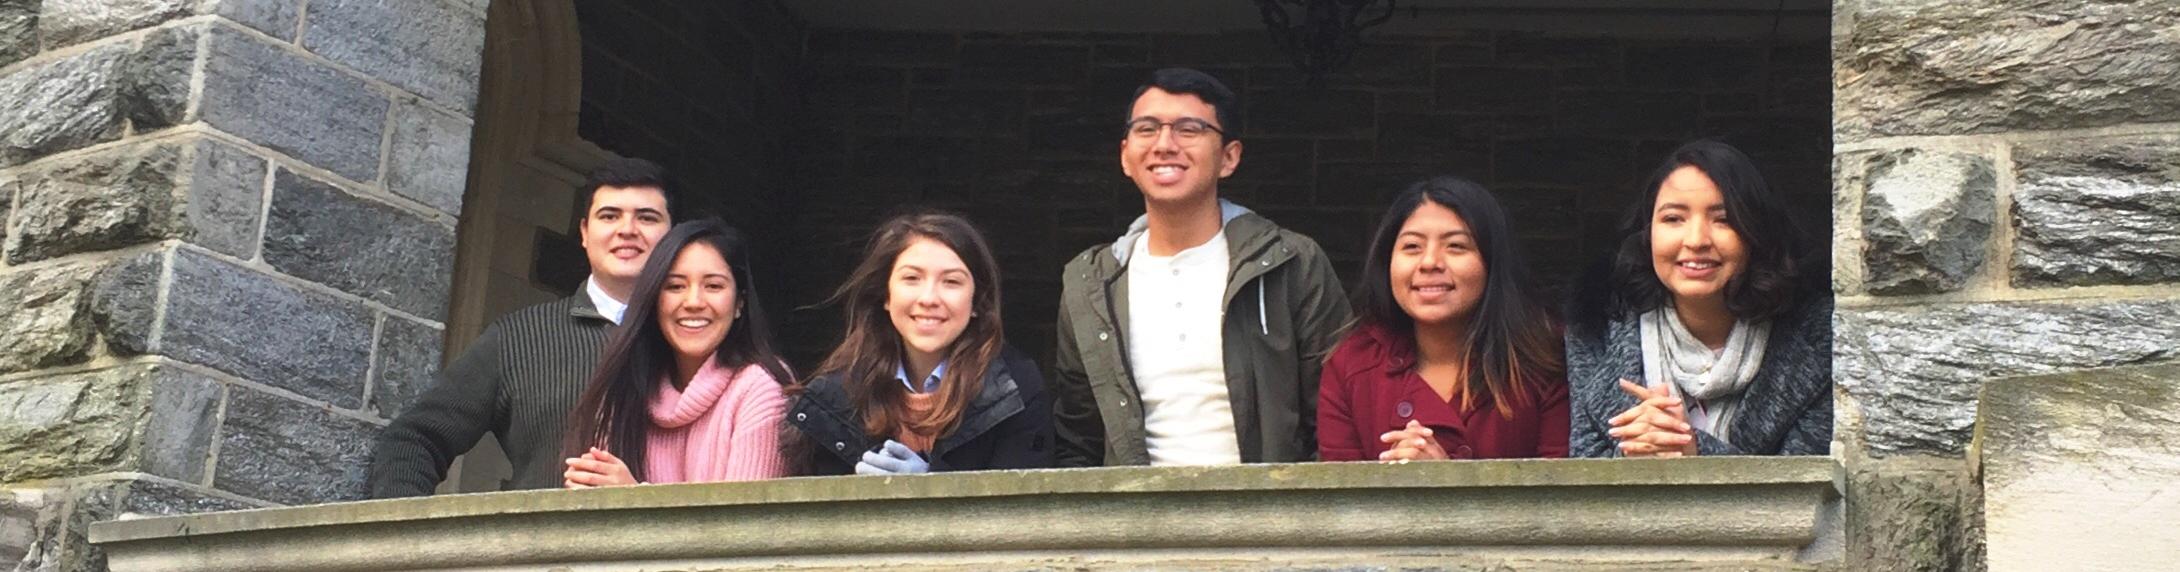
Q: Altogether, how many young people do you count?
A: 6